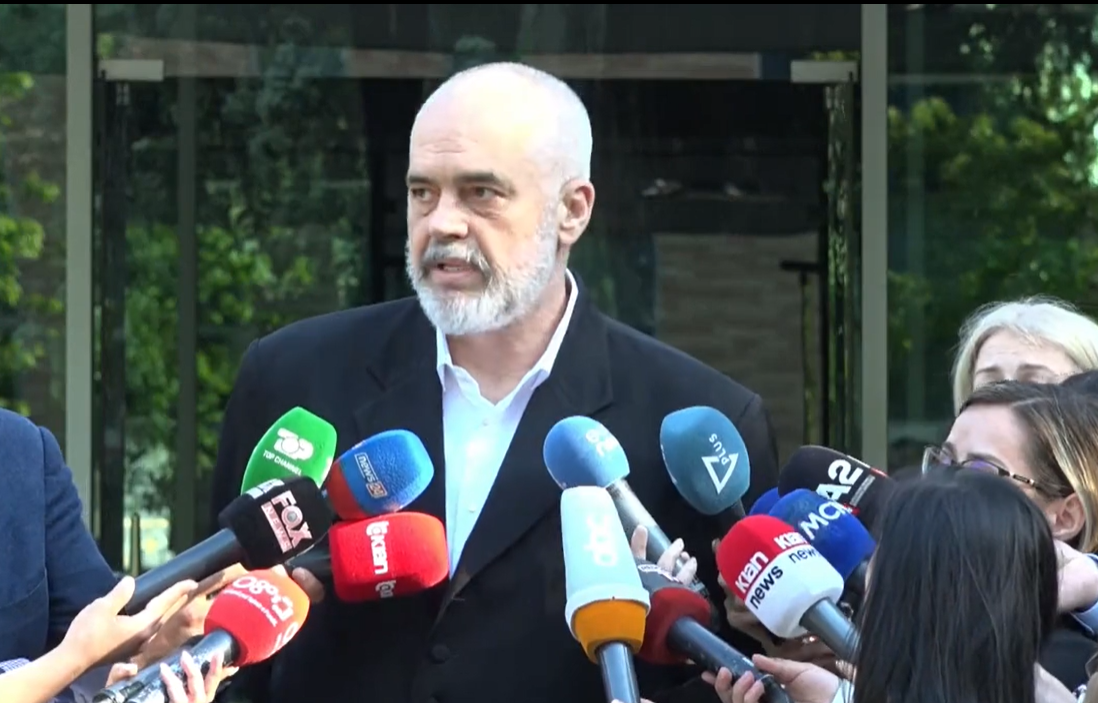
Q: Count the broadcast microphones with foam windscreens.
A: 13